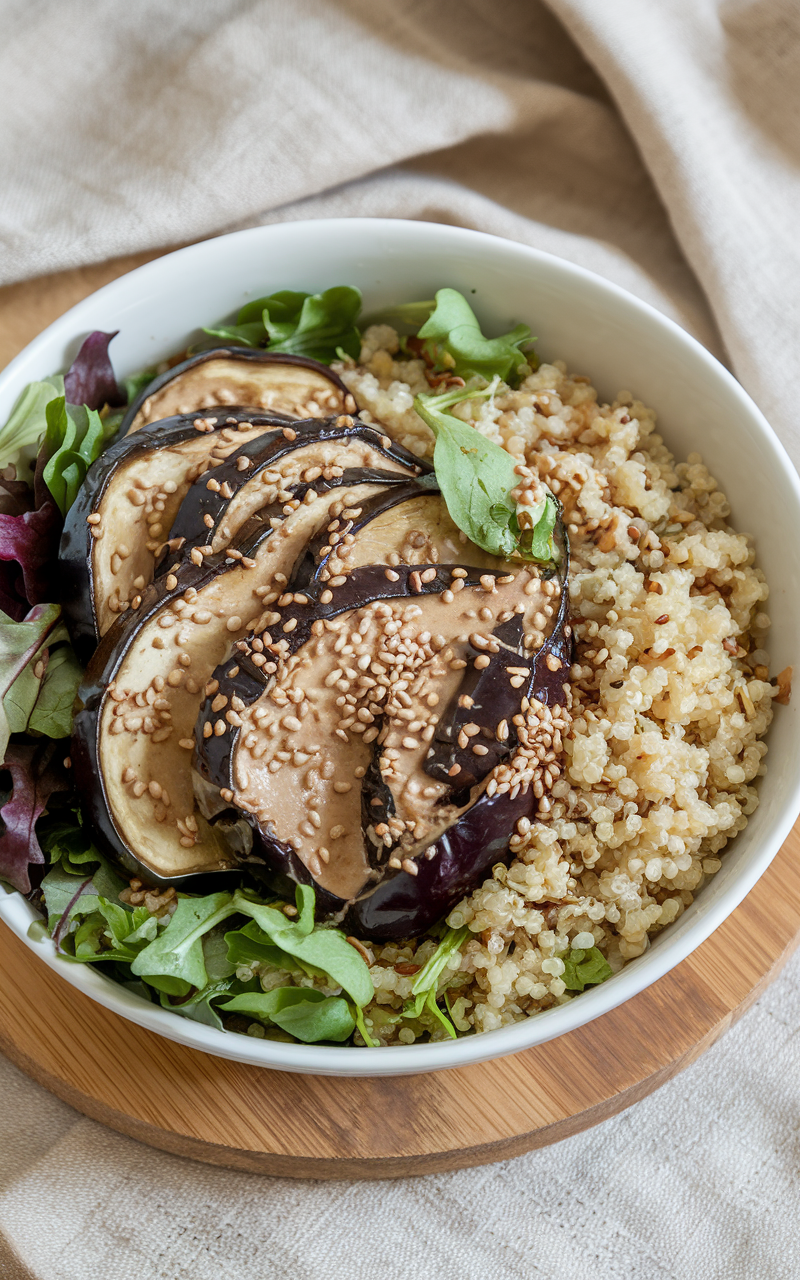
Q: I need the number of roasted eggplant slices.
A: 6